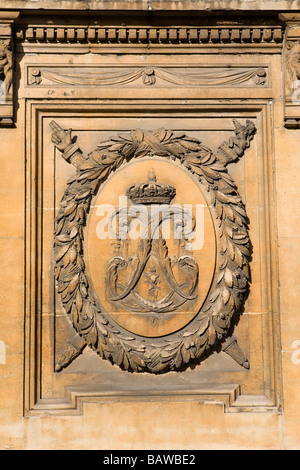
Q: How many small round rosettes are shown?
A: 3